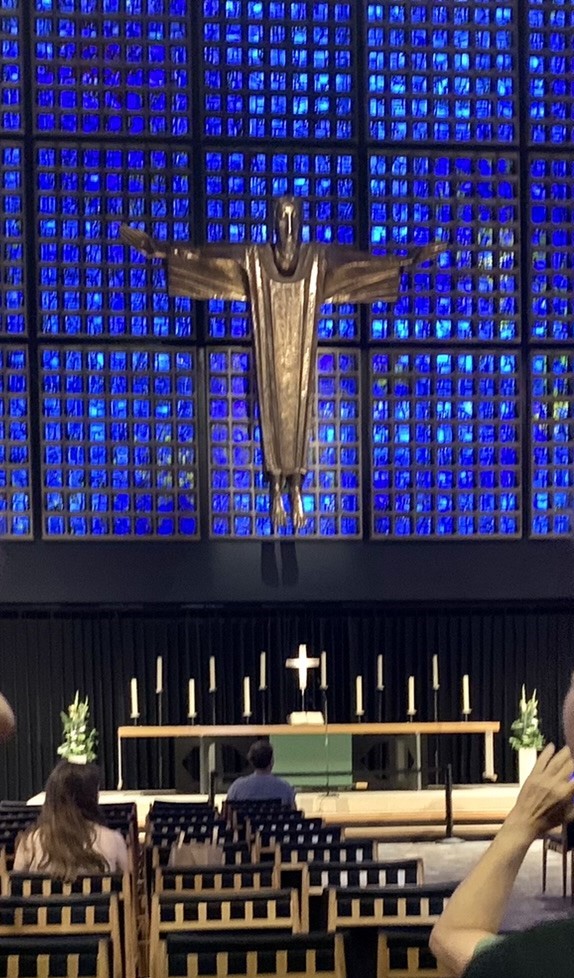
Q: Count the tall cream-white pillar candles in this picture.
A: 12